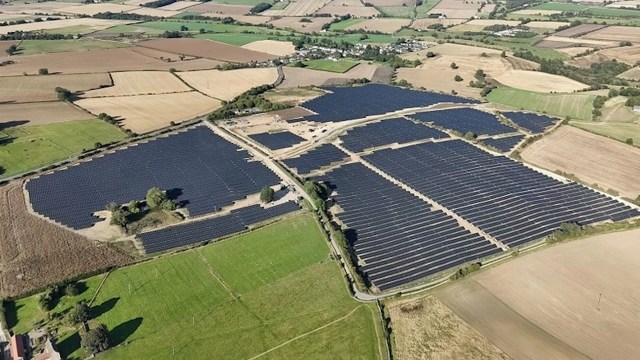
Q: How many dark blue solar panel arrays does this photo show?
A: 11